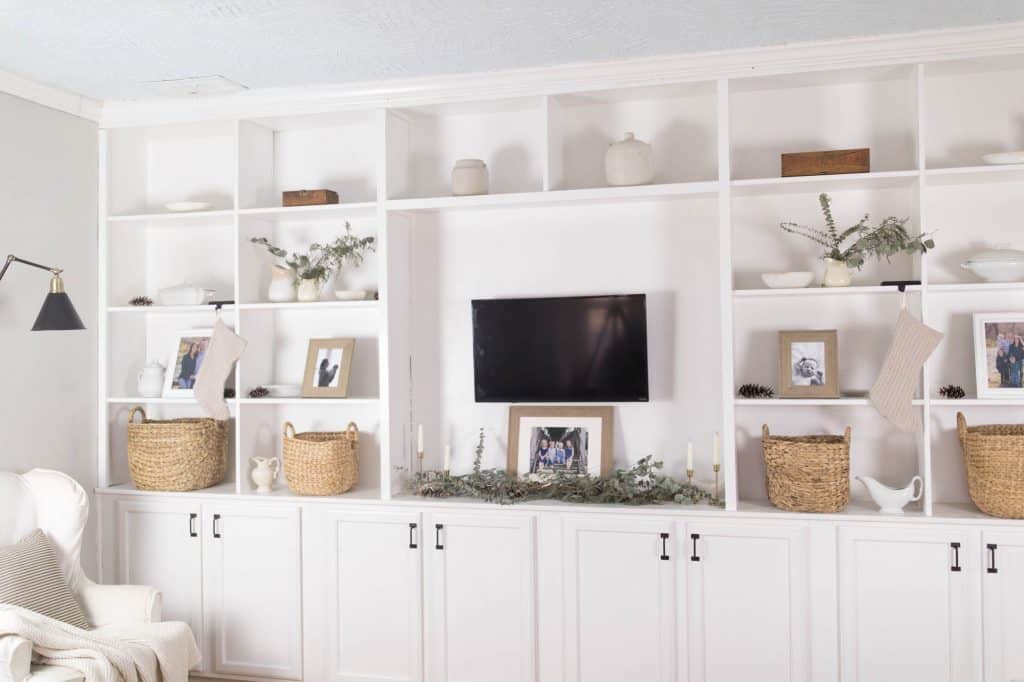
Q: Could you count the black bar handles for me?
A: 8